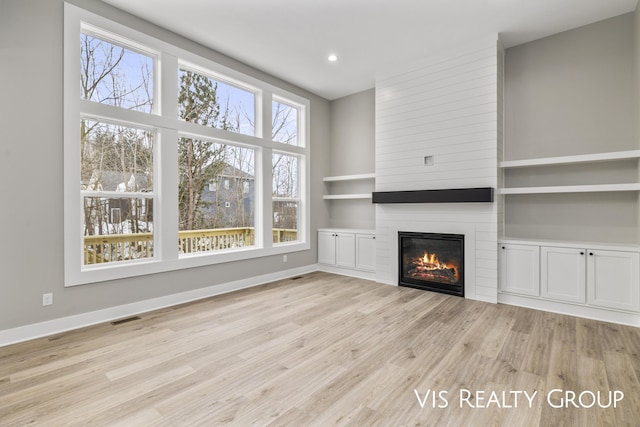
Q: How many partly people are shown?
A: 0